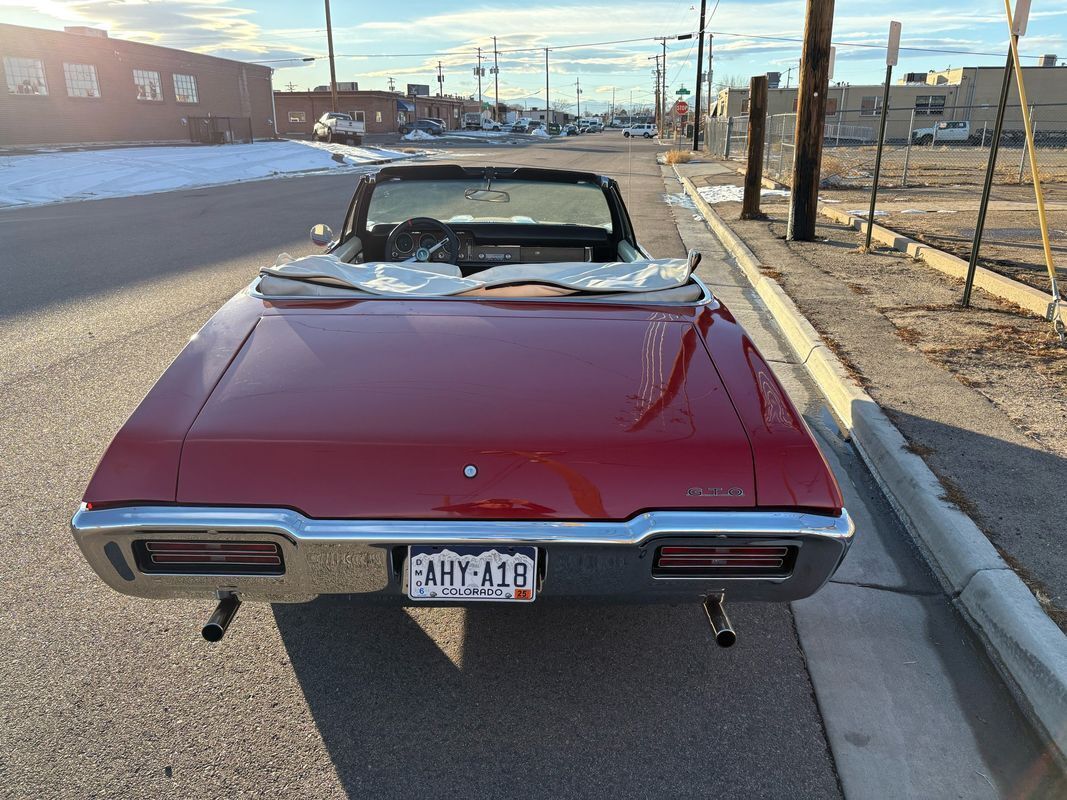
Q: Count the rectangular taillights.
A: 2